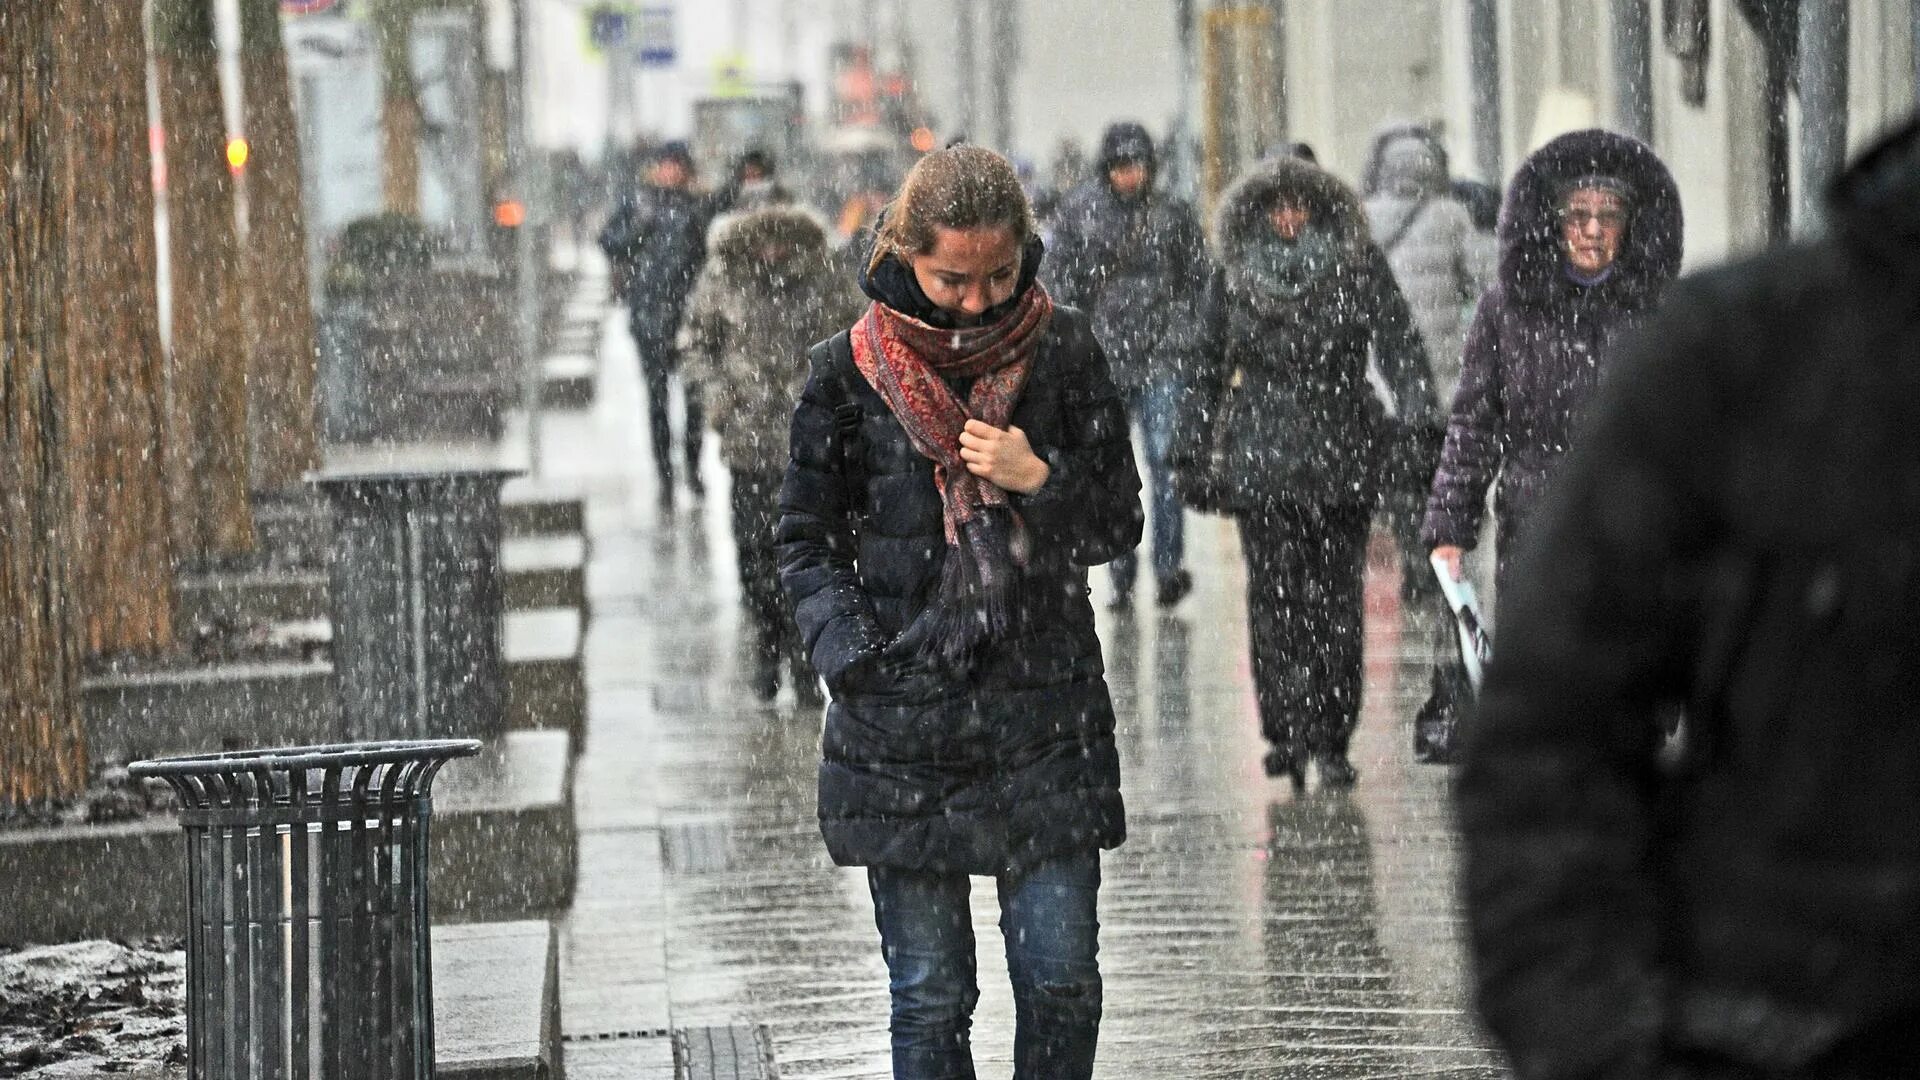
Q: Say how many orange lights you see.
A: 3